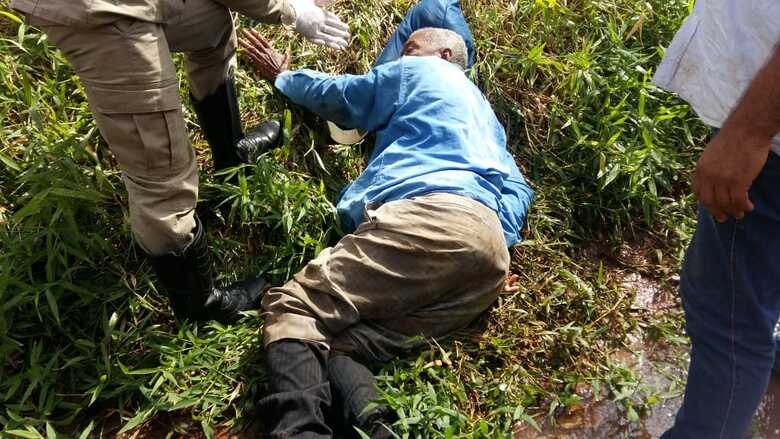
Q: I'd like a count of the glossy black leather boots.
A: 2